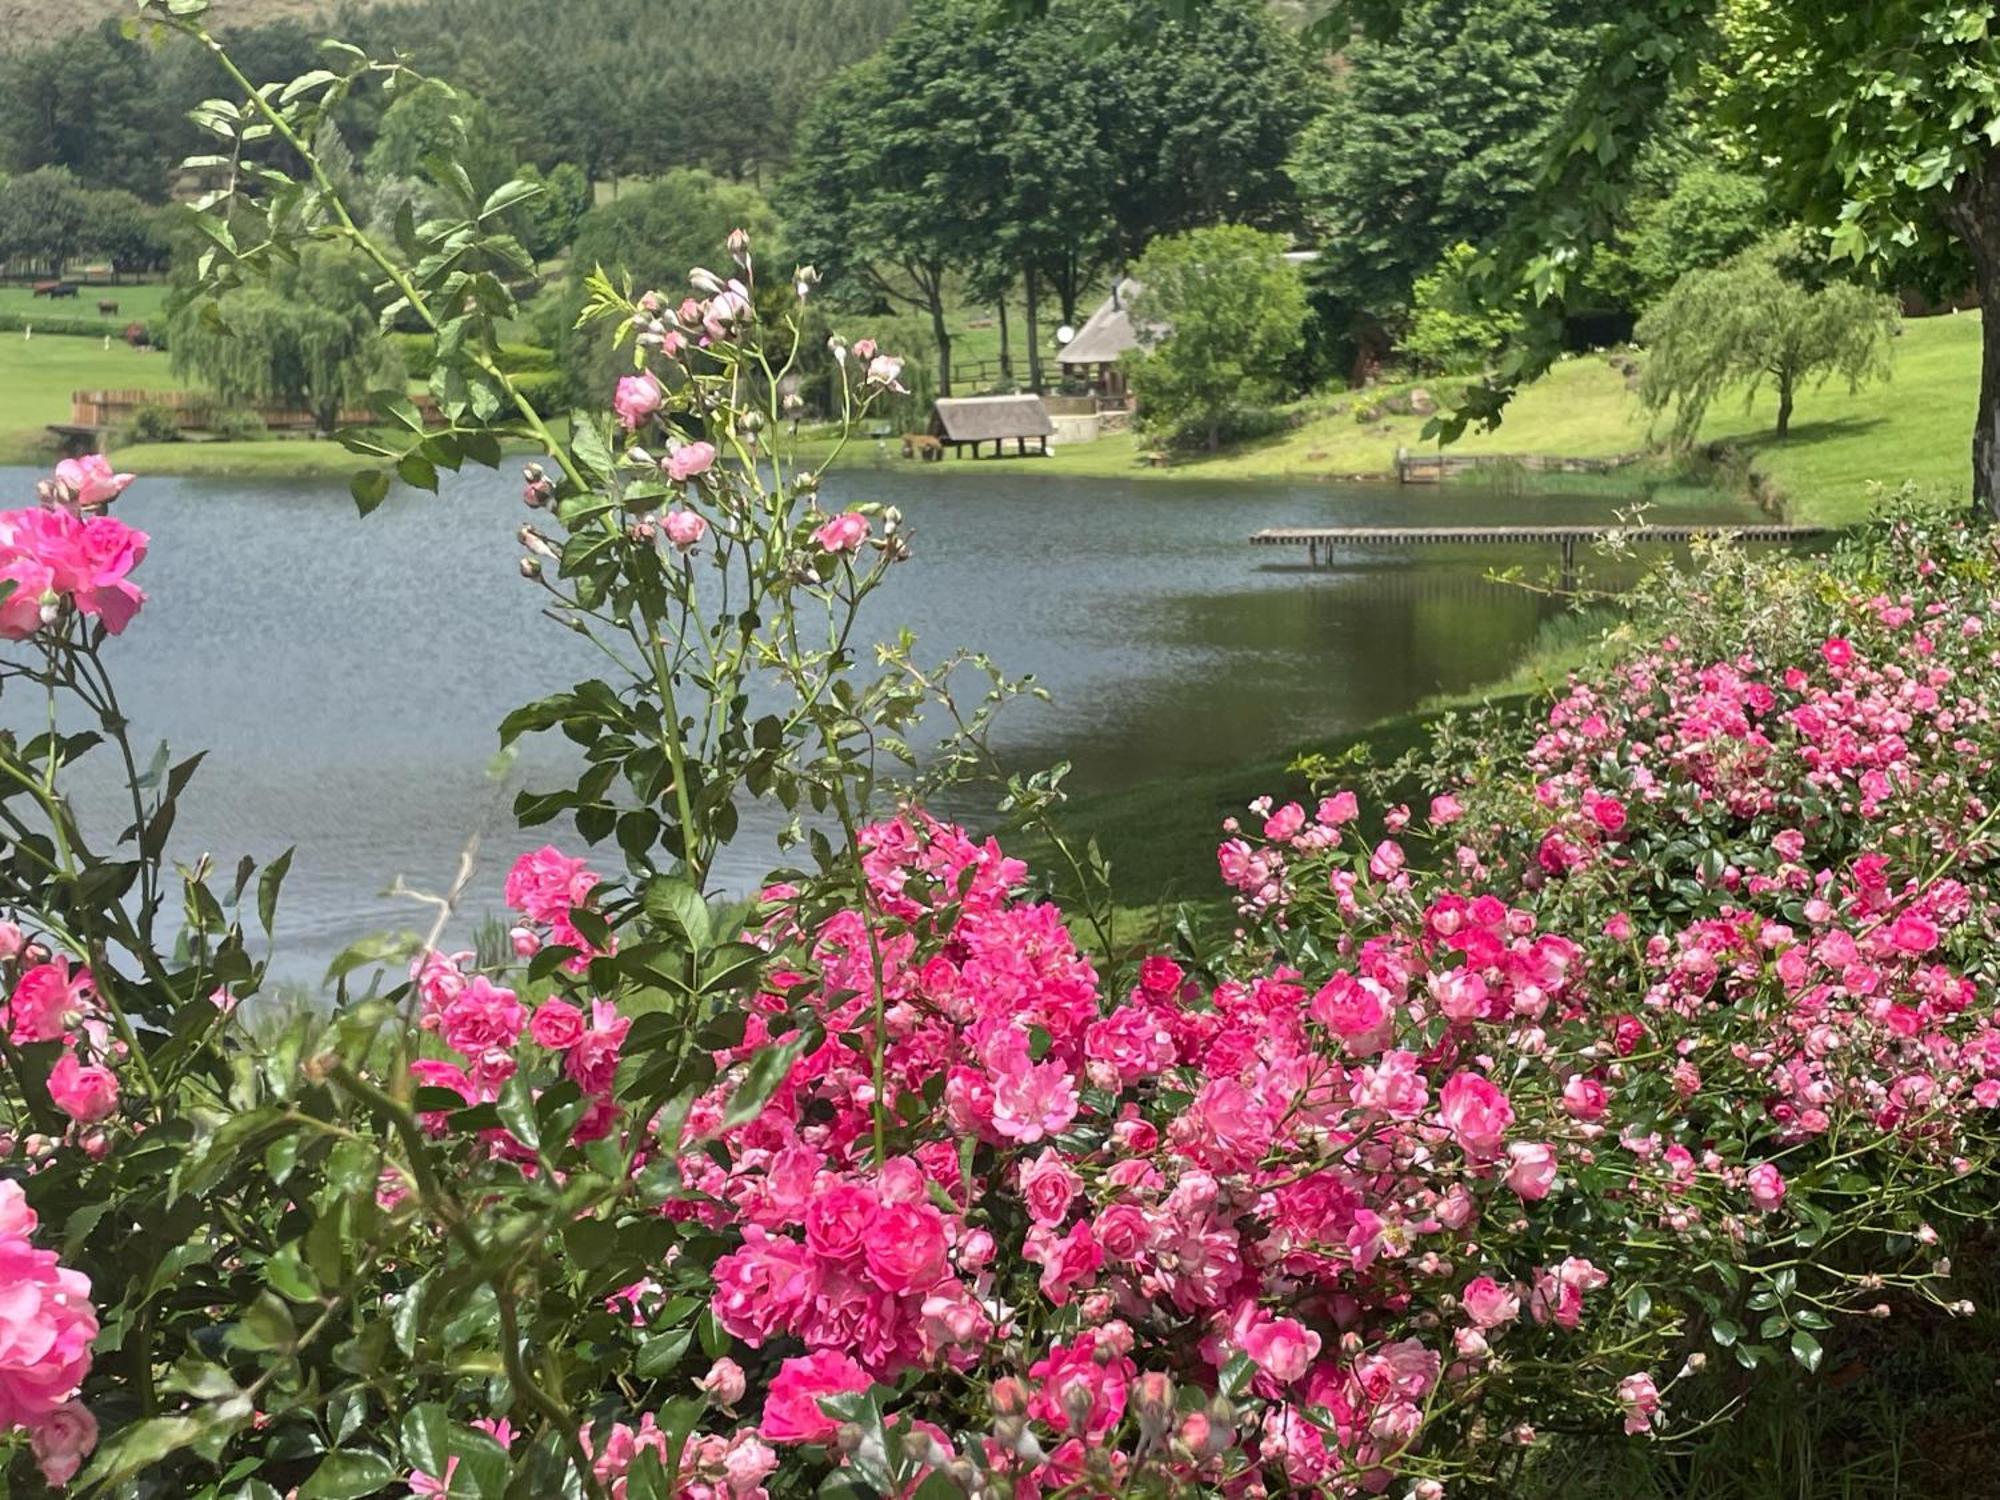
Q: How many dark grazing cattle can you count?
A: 3